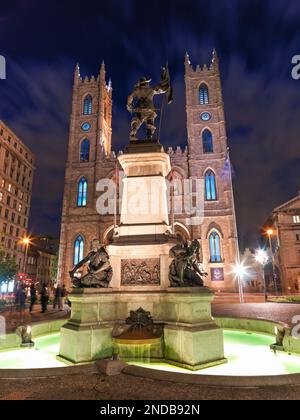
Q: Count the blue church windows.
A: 8